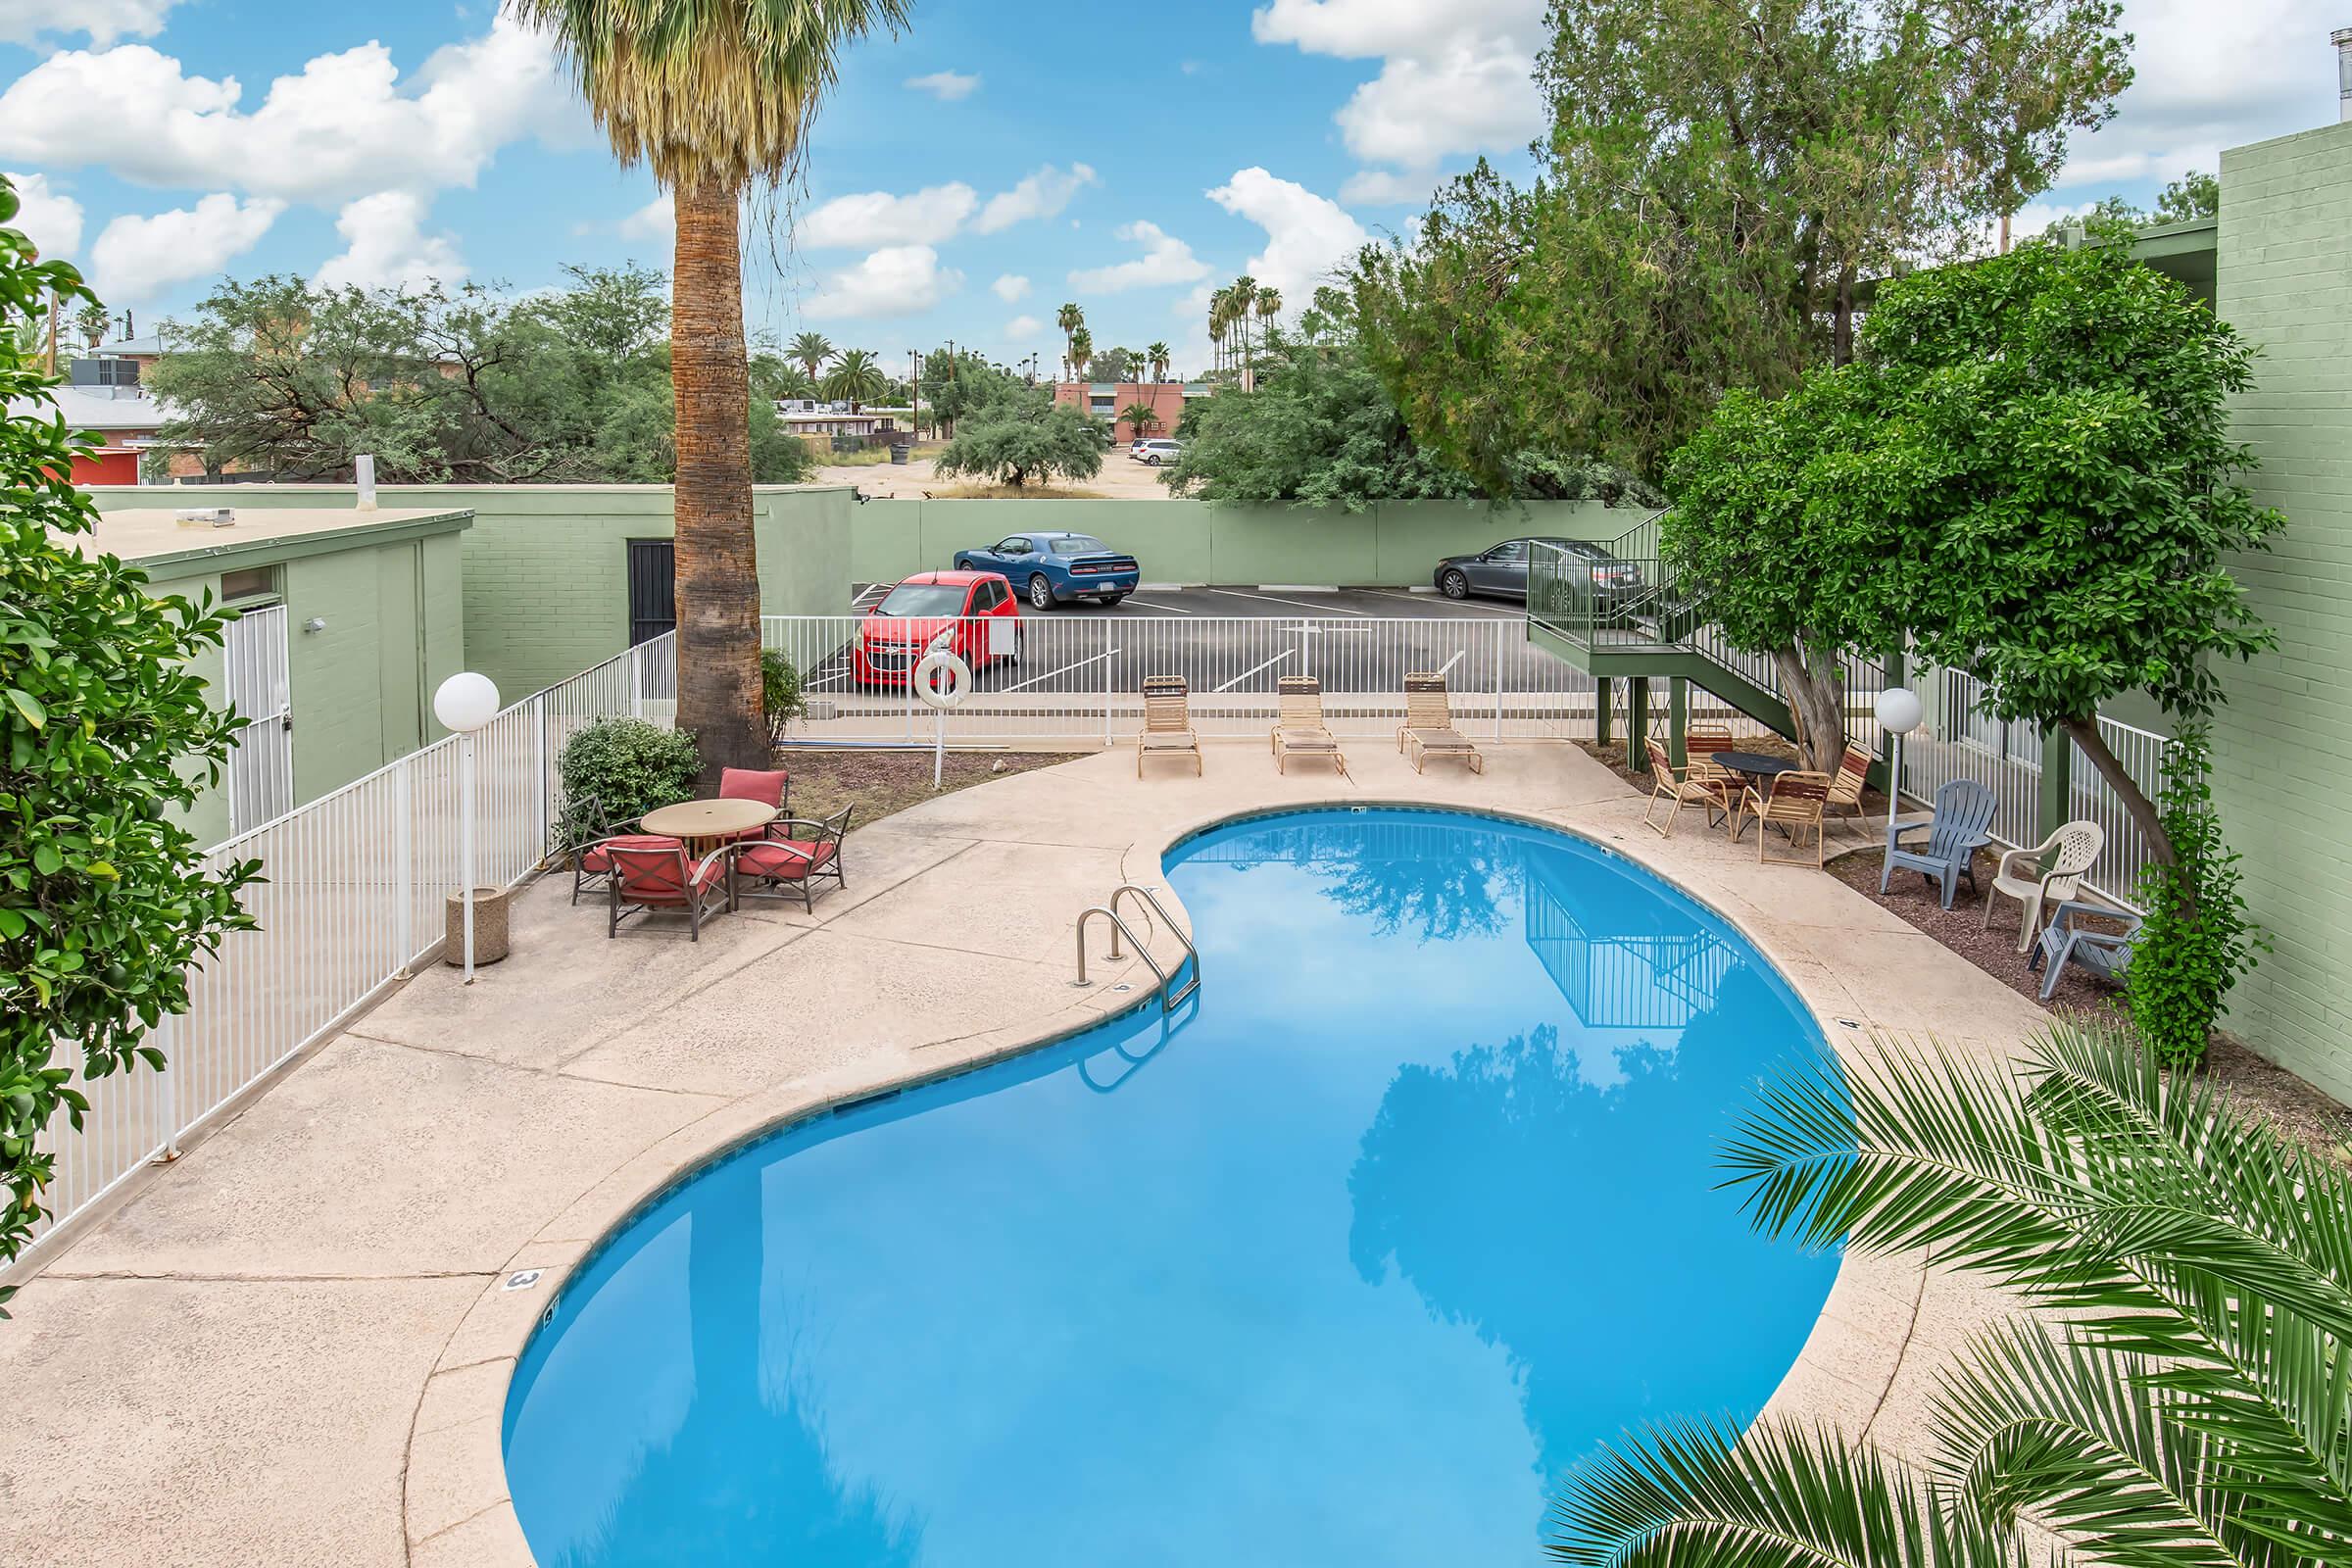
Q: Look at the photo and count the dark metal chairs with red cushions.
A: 4